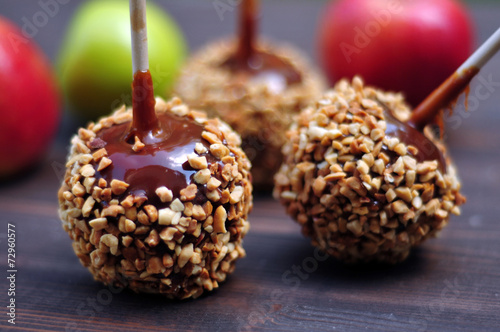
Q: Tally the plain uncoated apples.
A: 3